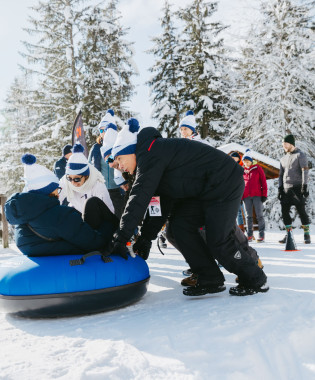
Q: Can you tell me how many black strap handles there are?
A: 1